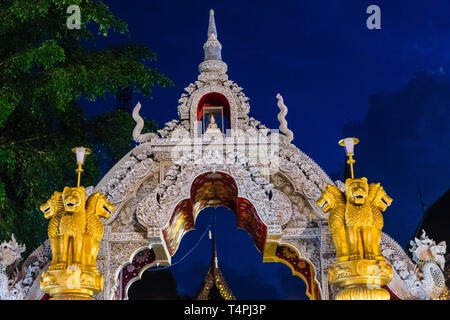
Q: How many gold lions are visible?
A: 6